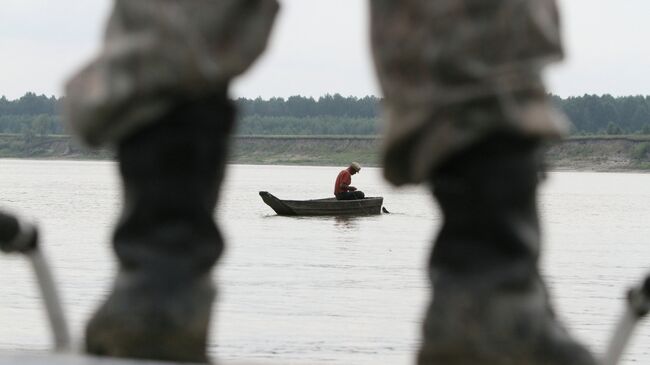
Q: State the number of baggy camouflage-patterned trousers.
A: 1